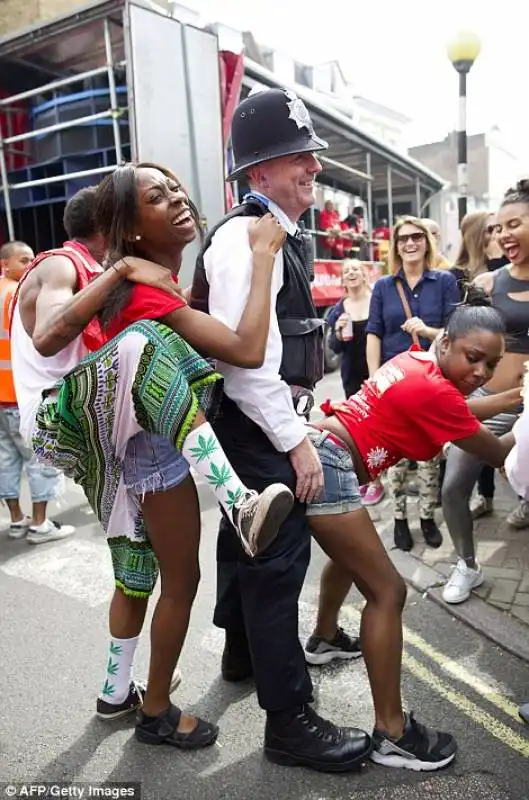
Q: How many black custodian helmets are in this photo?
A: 1